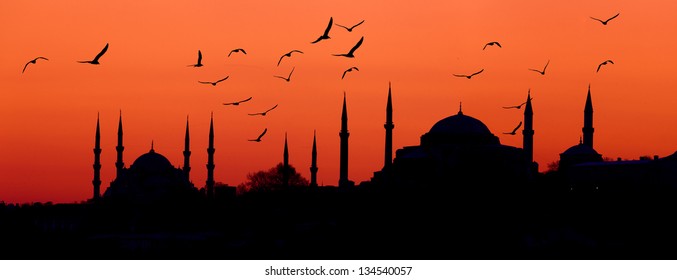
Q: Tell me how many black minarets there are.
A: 10